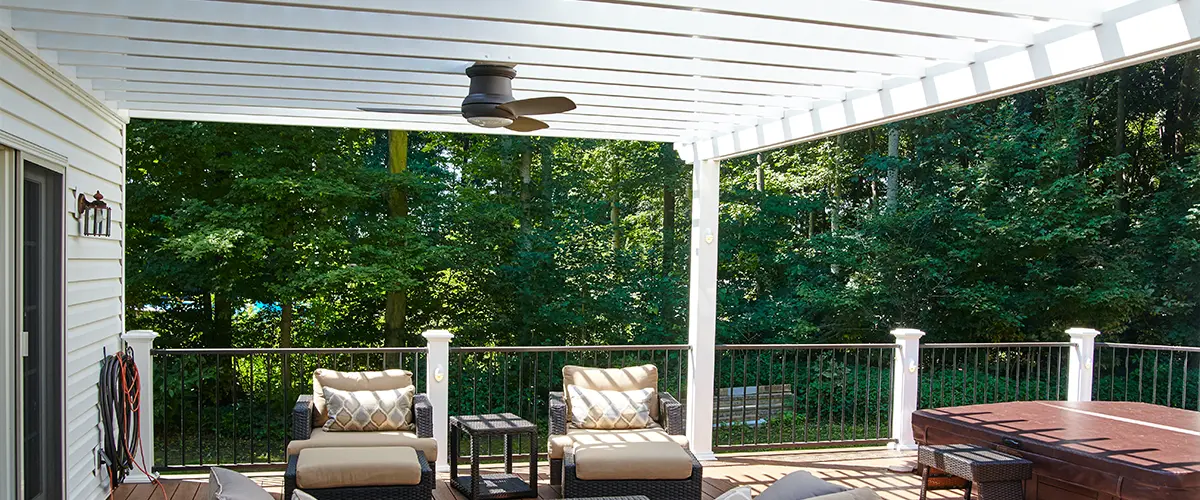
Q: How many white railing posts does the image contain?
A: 4